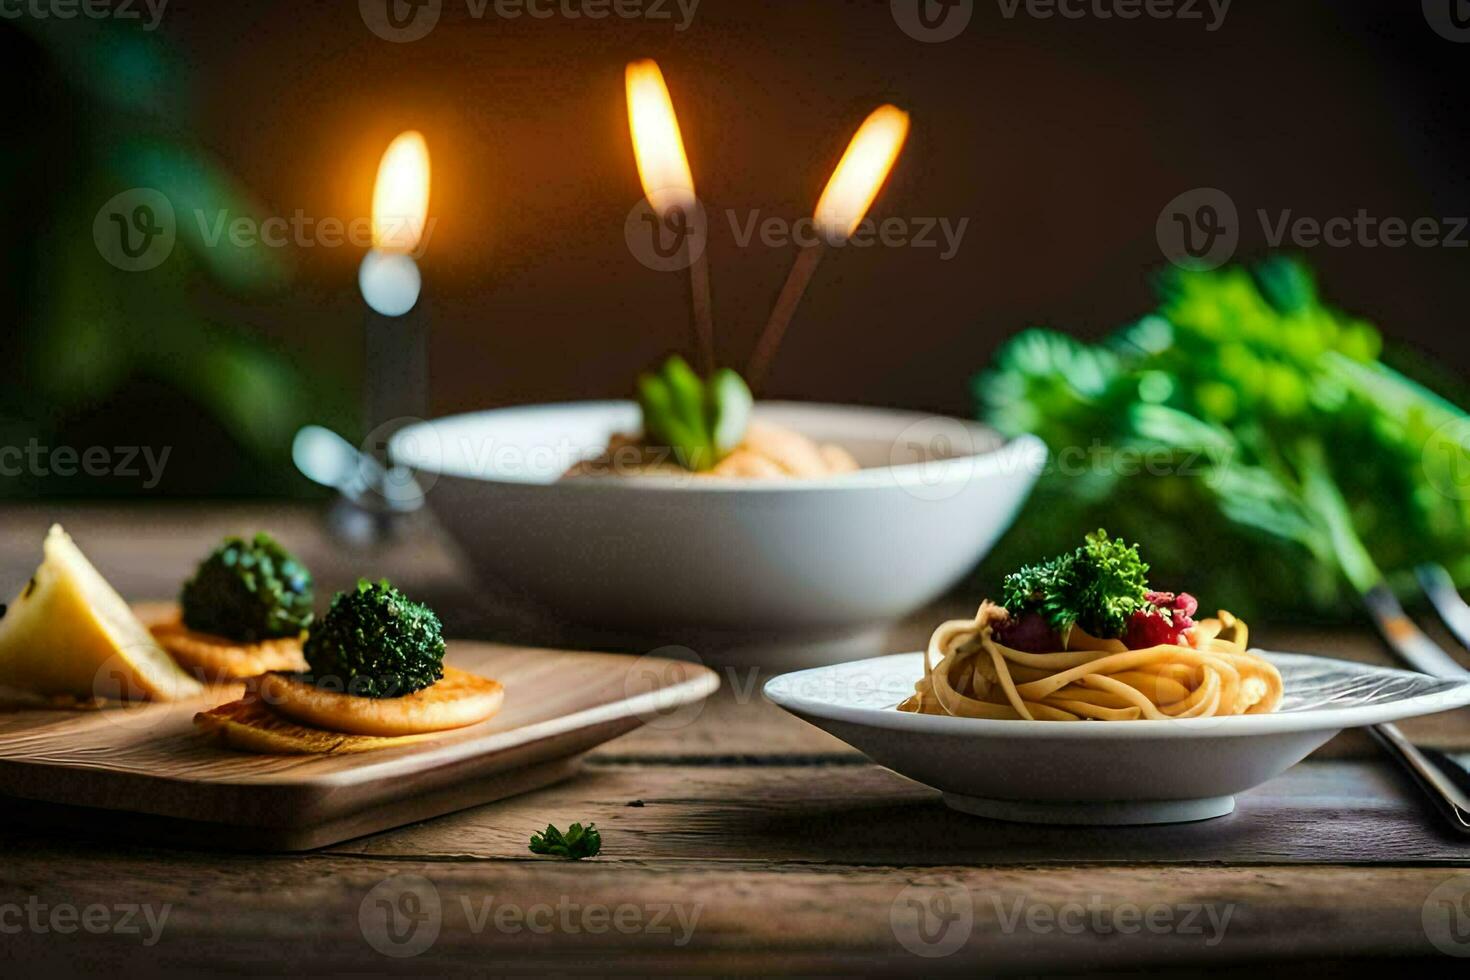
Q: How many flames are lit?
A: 3